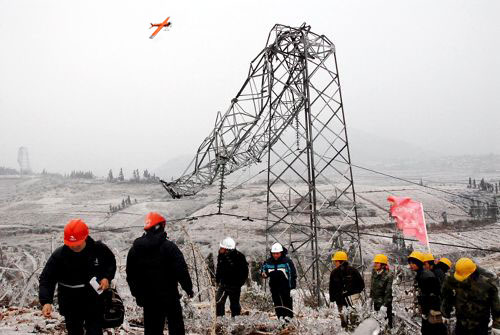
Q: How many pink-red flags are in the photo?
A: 1